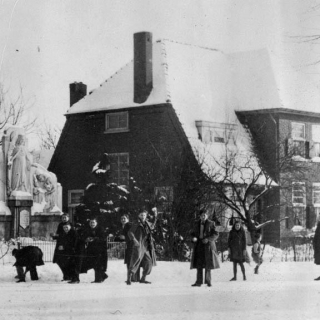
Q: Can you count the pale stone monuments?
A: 1